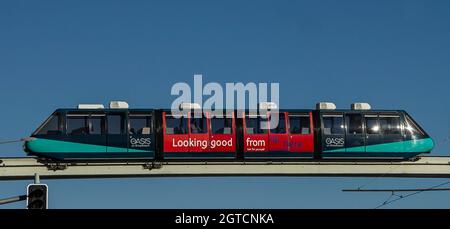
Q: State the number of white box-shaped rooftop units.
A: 6